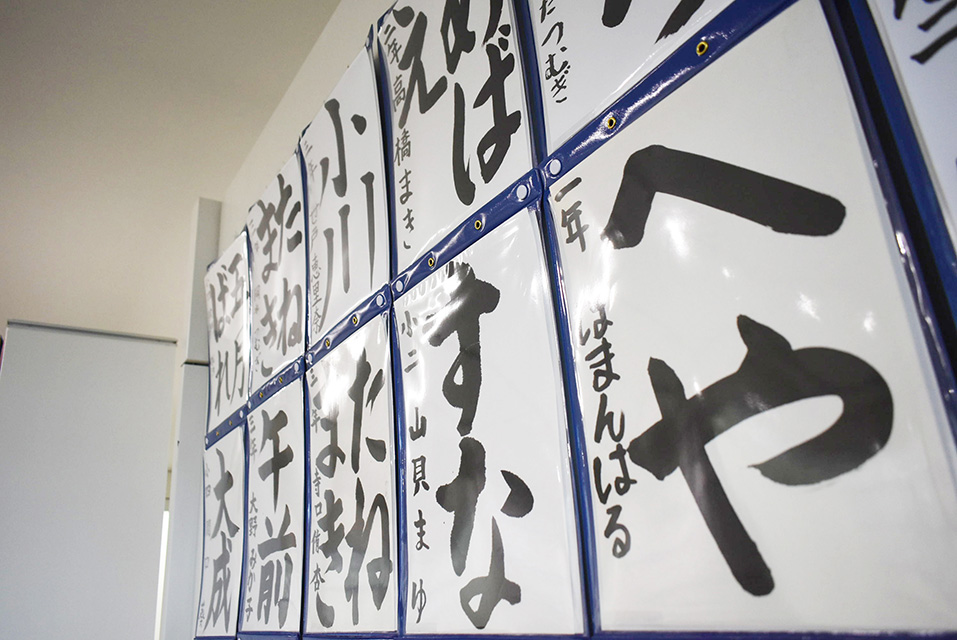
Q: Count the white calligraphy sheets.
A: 11